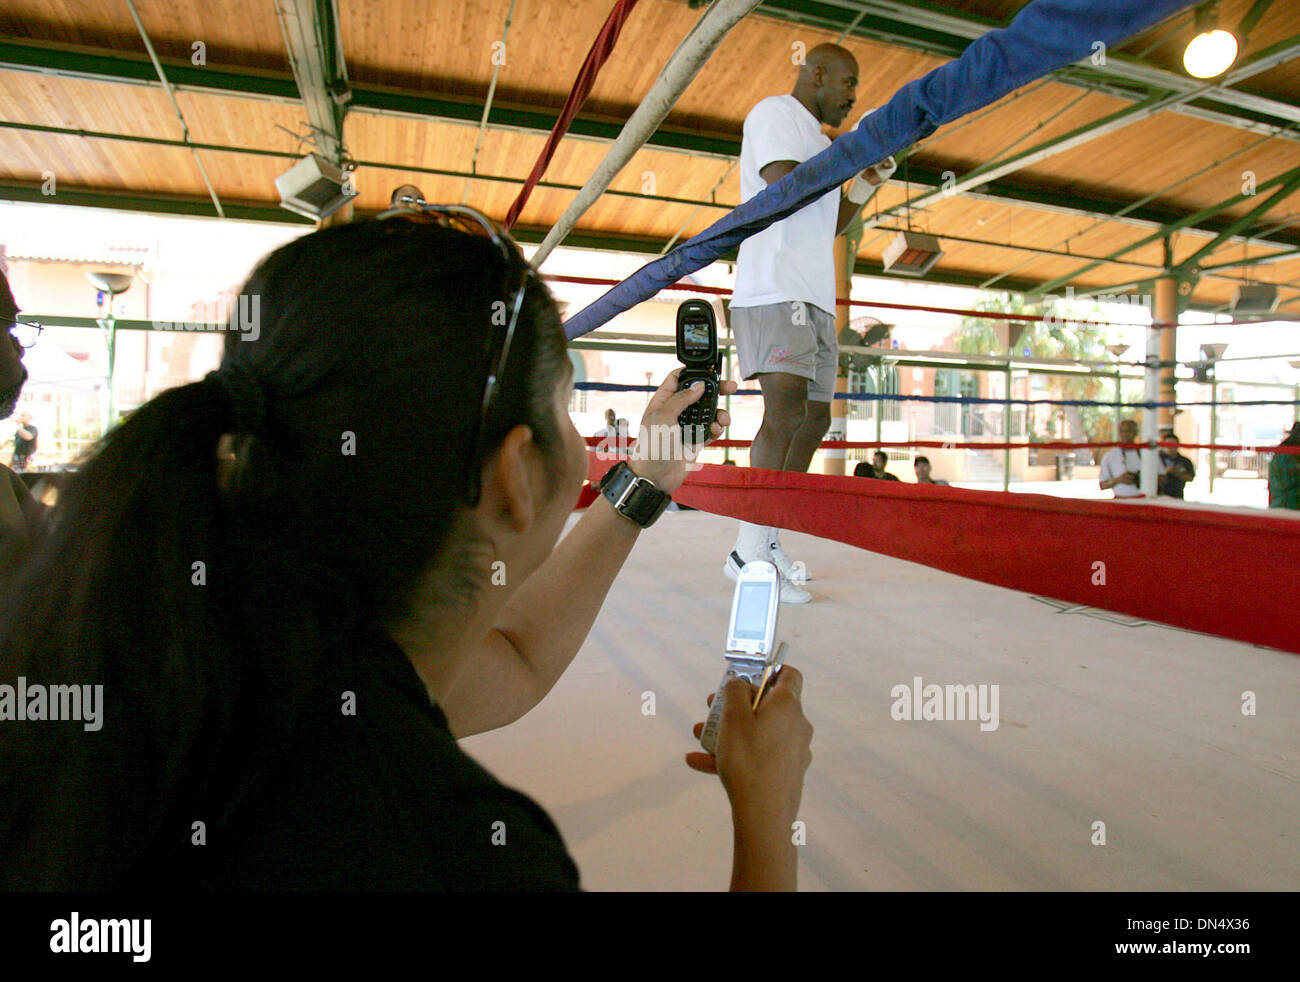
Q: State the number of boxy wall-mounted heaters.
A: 3